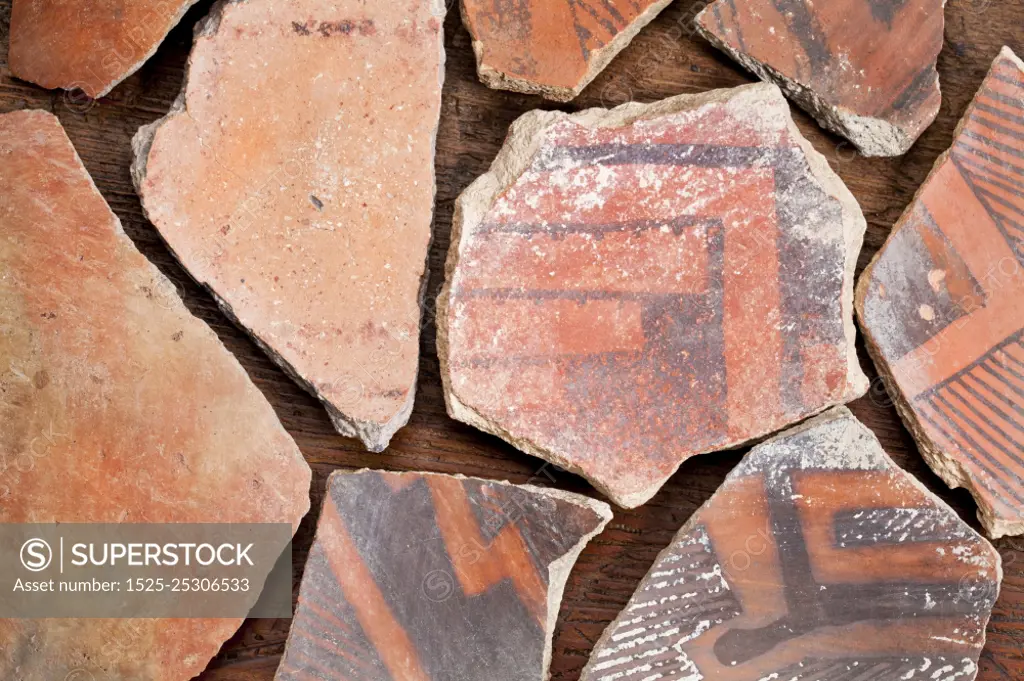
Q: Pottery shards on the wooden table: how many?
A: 9